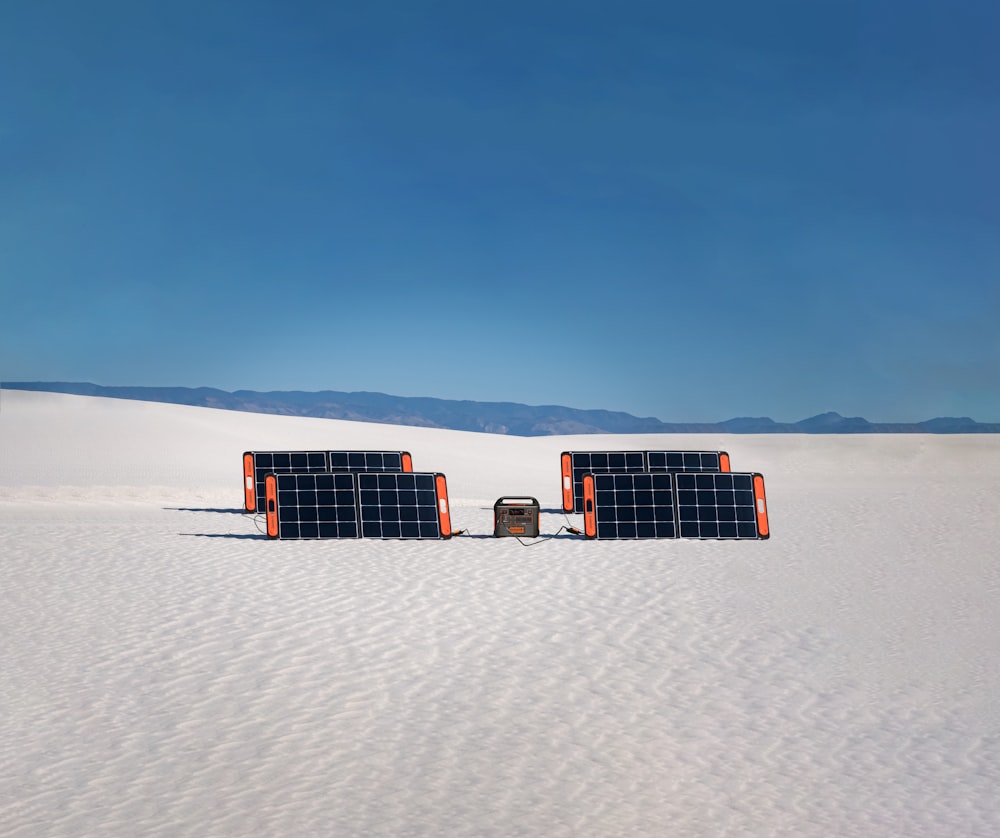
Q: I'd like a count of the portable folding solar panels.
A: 4